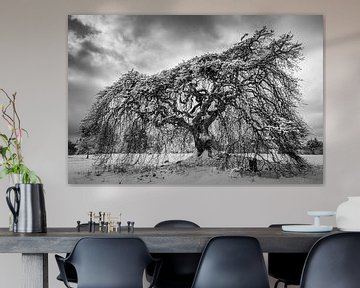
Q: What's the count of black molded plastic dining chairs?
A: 6